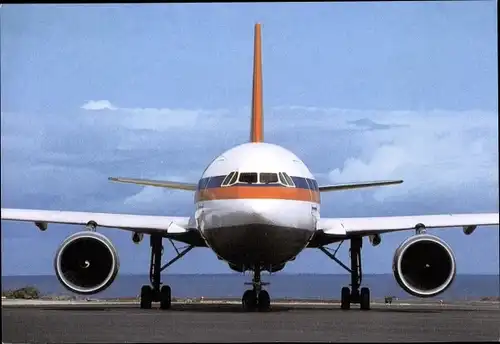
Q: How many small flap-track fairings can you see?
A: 4